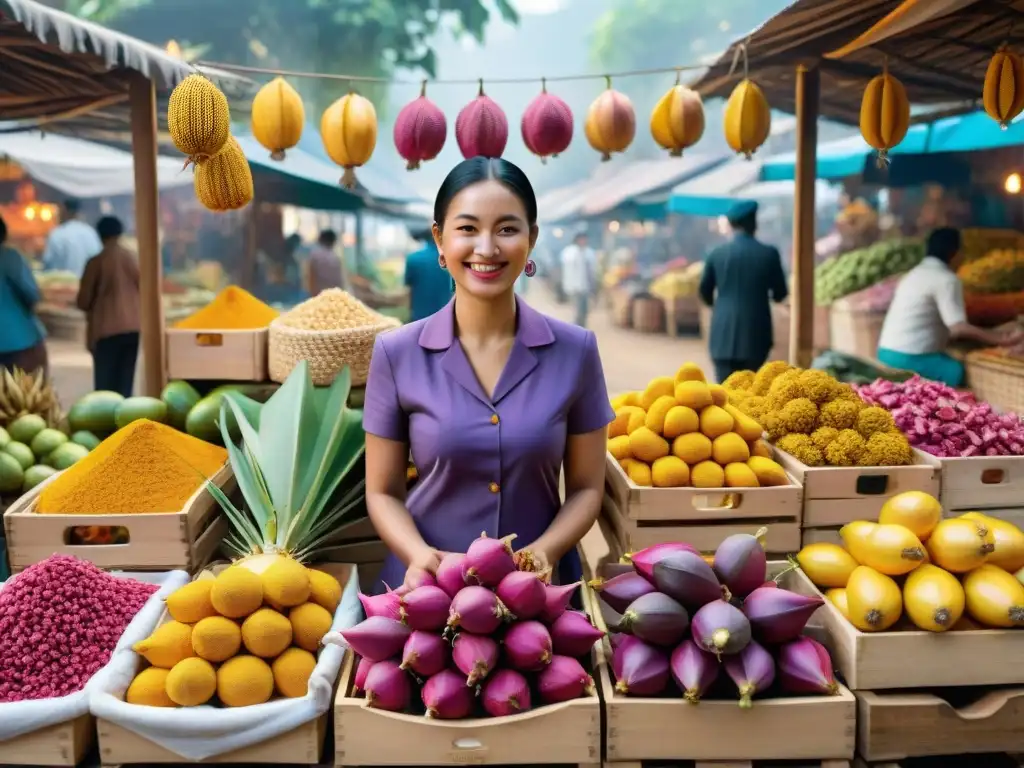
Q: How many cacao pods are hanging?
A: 12